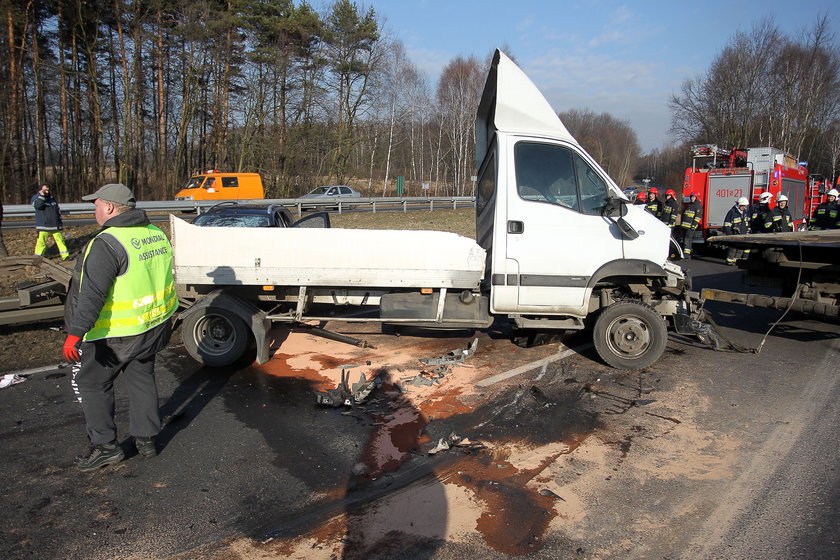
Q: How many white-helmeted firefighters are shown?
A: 4